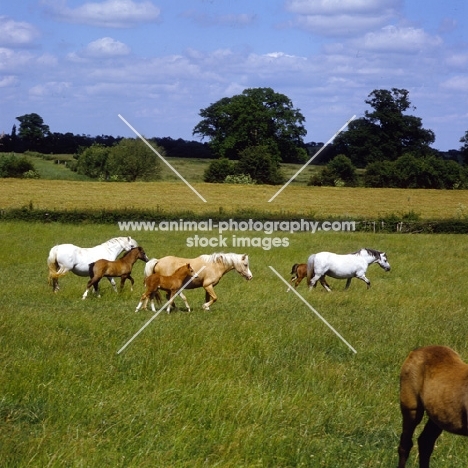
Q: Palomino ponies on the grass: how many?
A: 1